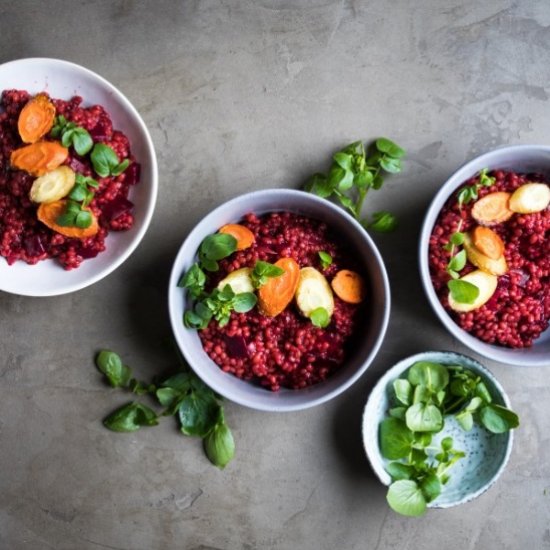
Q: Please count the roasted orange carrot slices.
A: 8